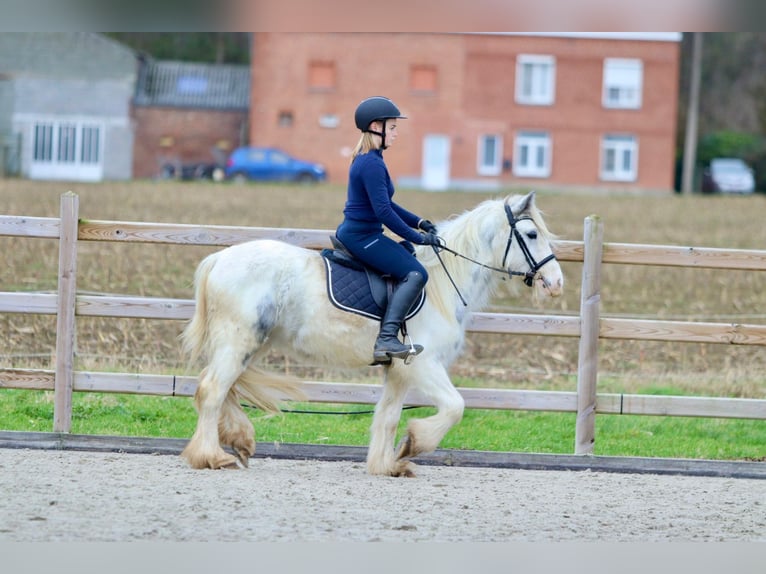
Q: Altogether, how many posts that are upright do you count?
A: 2